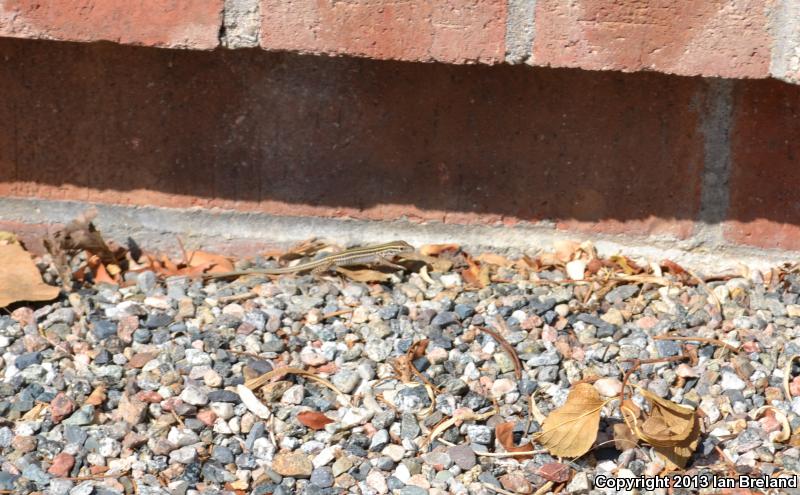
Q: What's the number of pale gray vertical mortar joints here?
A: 4